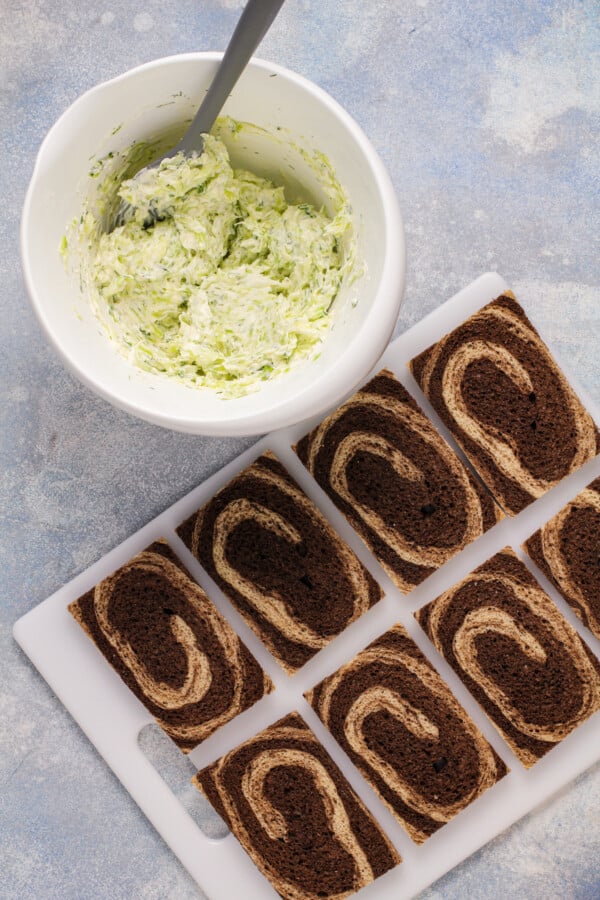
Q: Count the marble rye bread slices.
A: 8